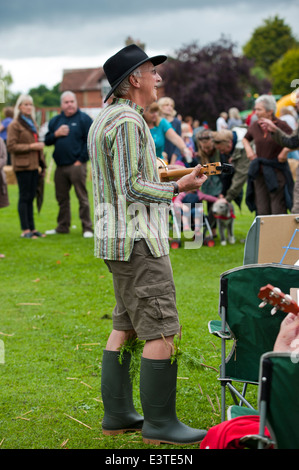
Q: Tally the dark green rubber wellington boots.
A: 2